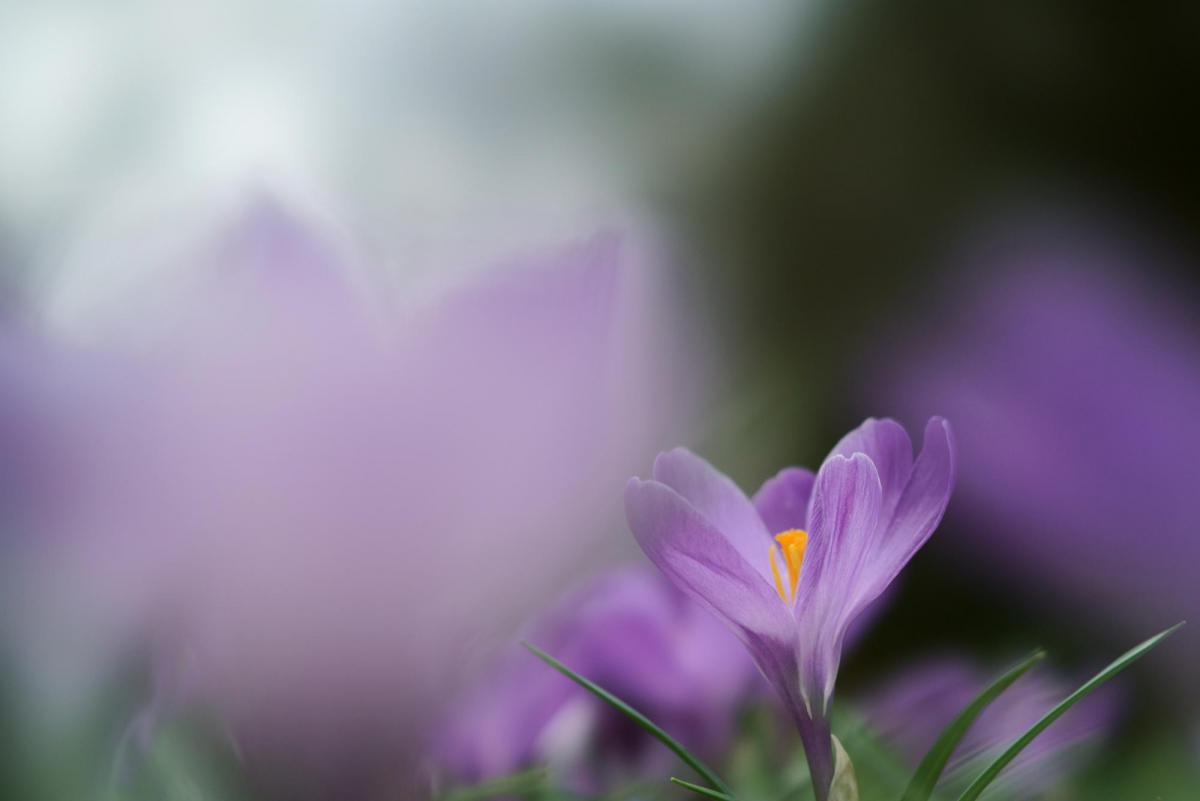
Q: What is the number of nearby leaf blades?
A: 4